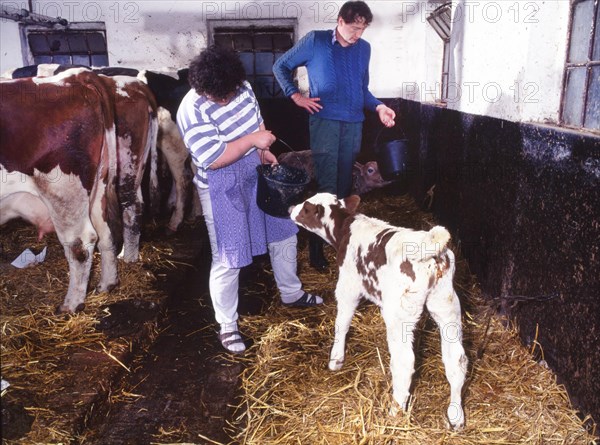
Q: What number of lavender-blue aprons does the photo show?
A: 1